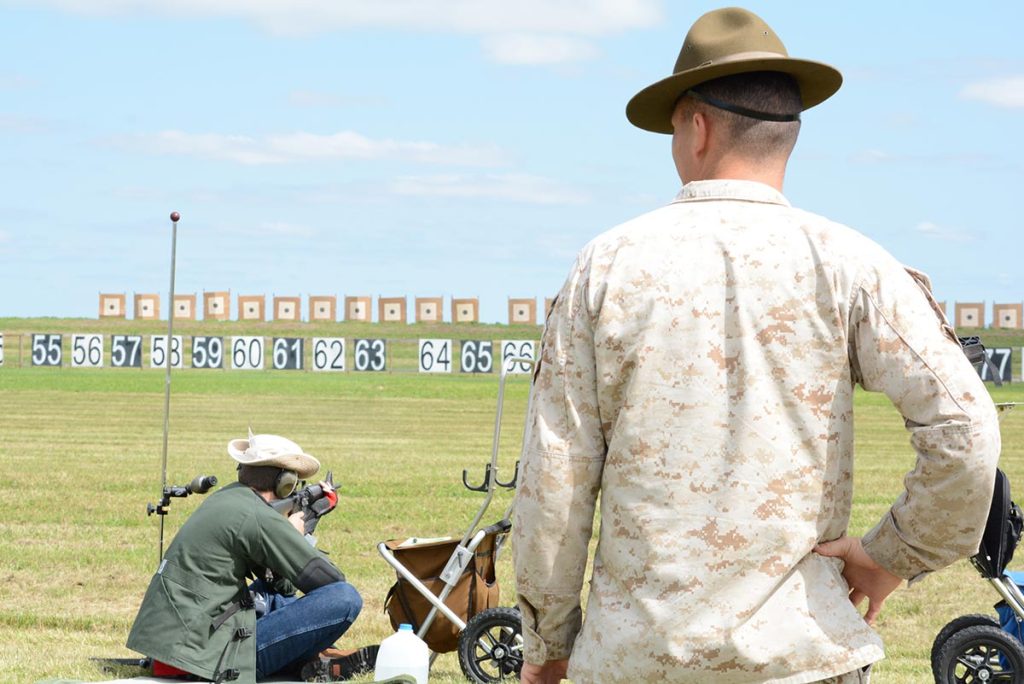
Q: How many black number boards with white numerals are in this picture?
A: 7